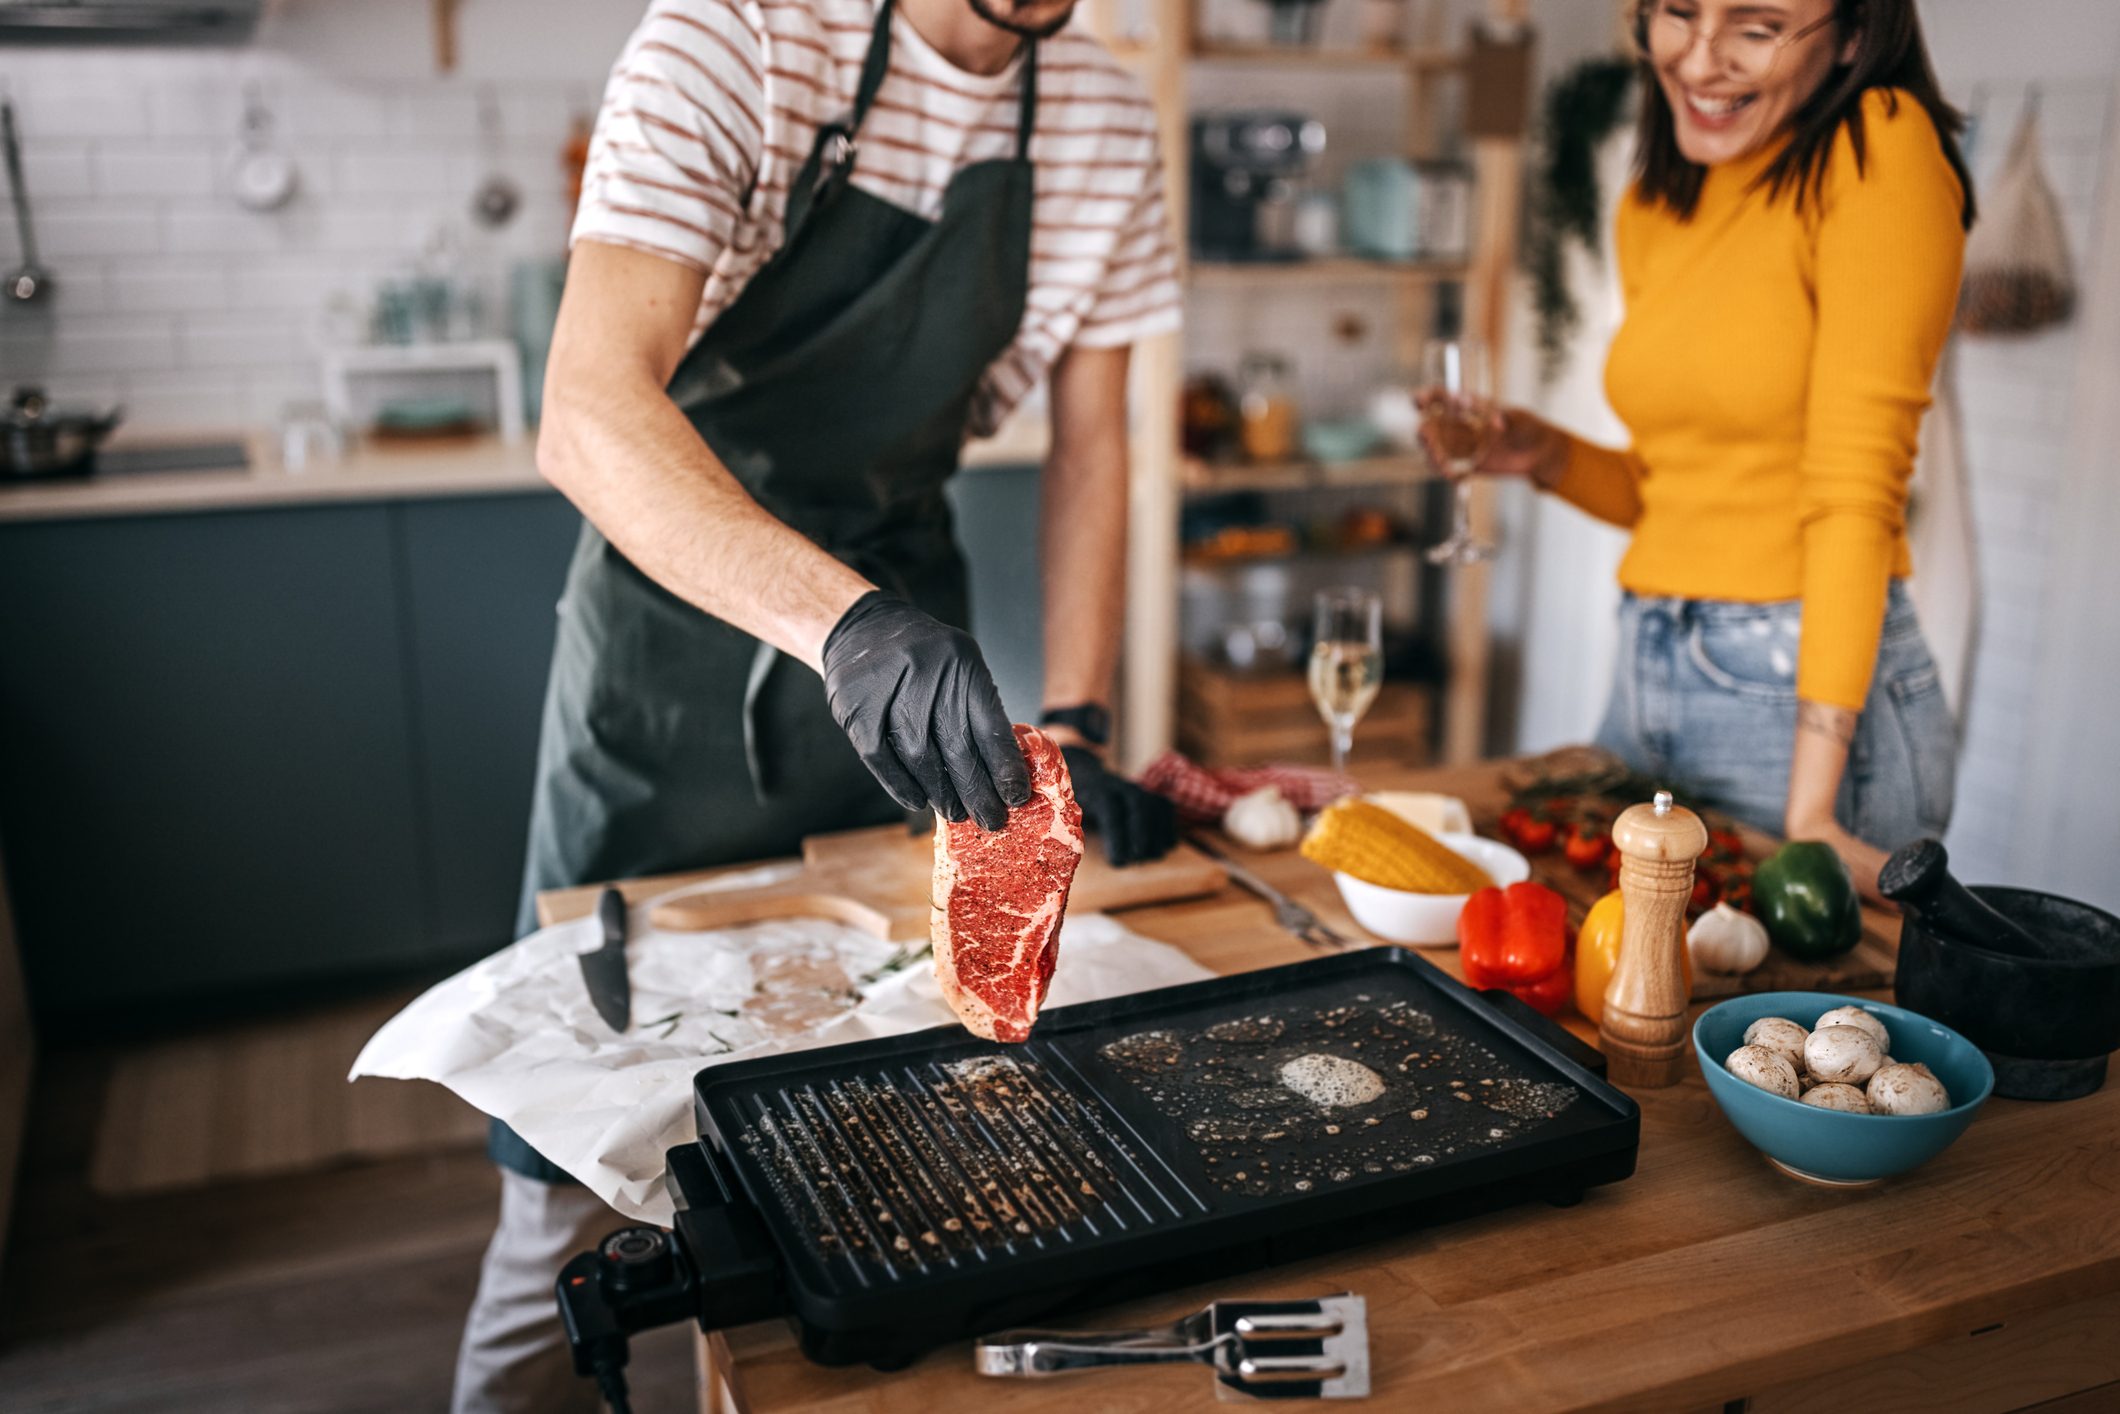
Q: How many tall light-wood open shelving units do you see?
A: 1